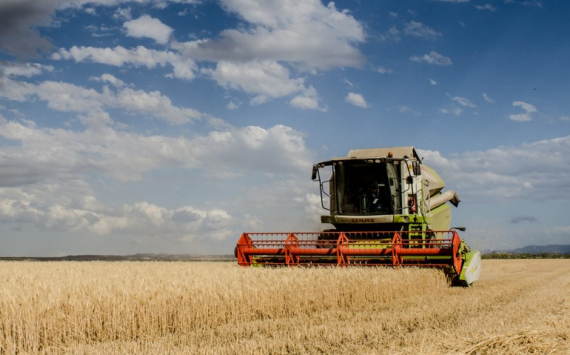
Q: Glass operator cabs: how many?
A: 1